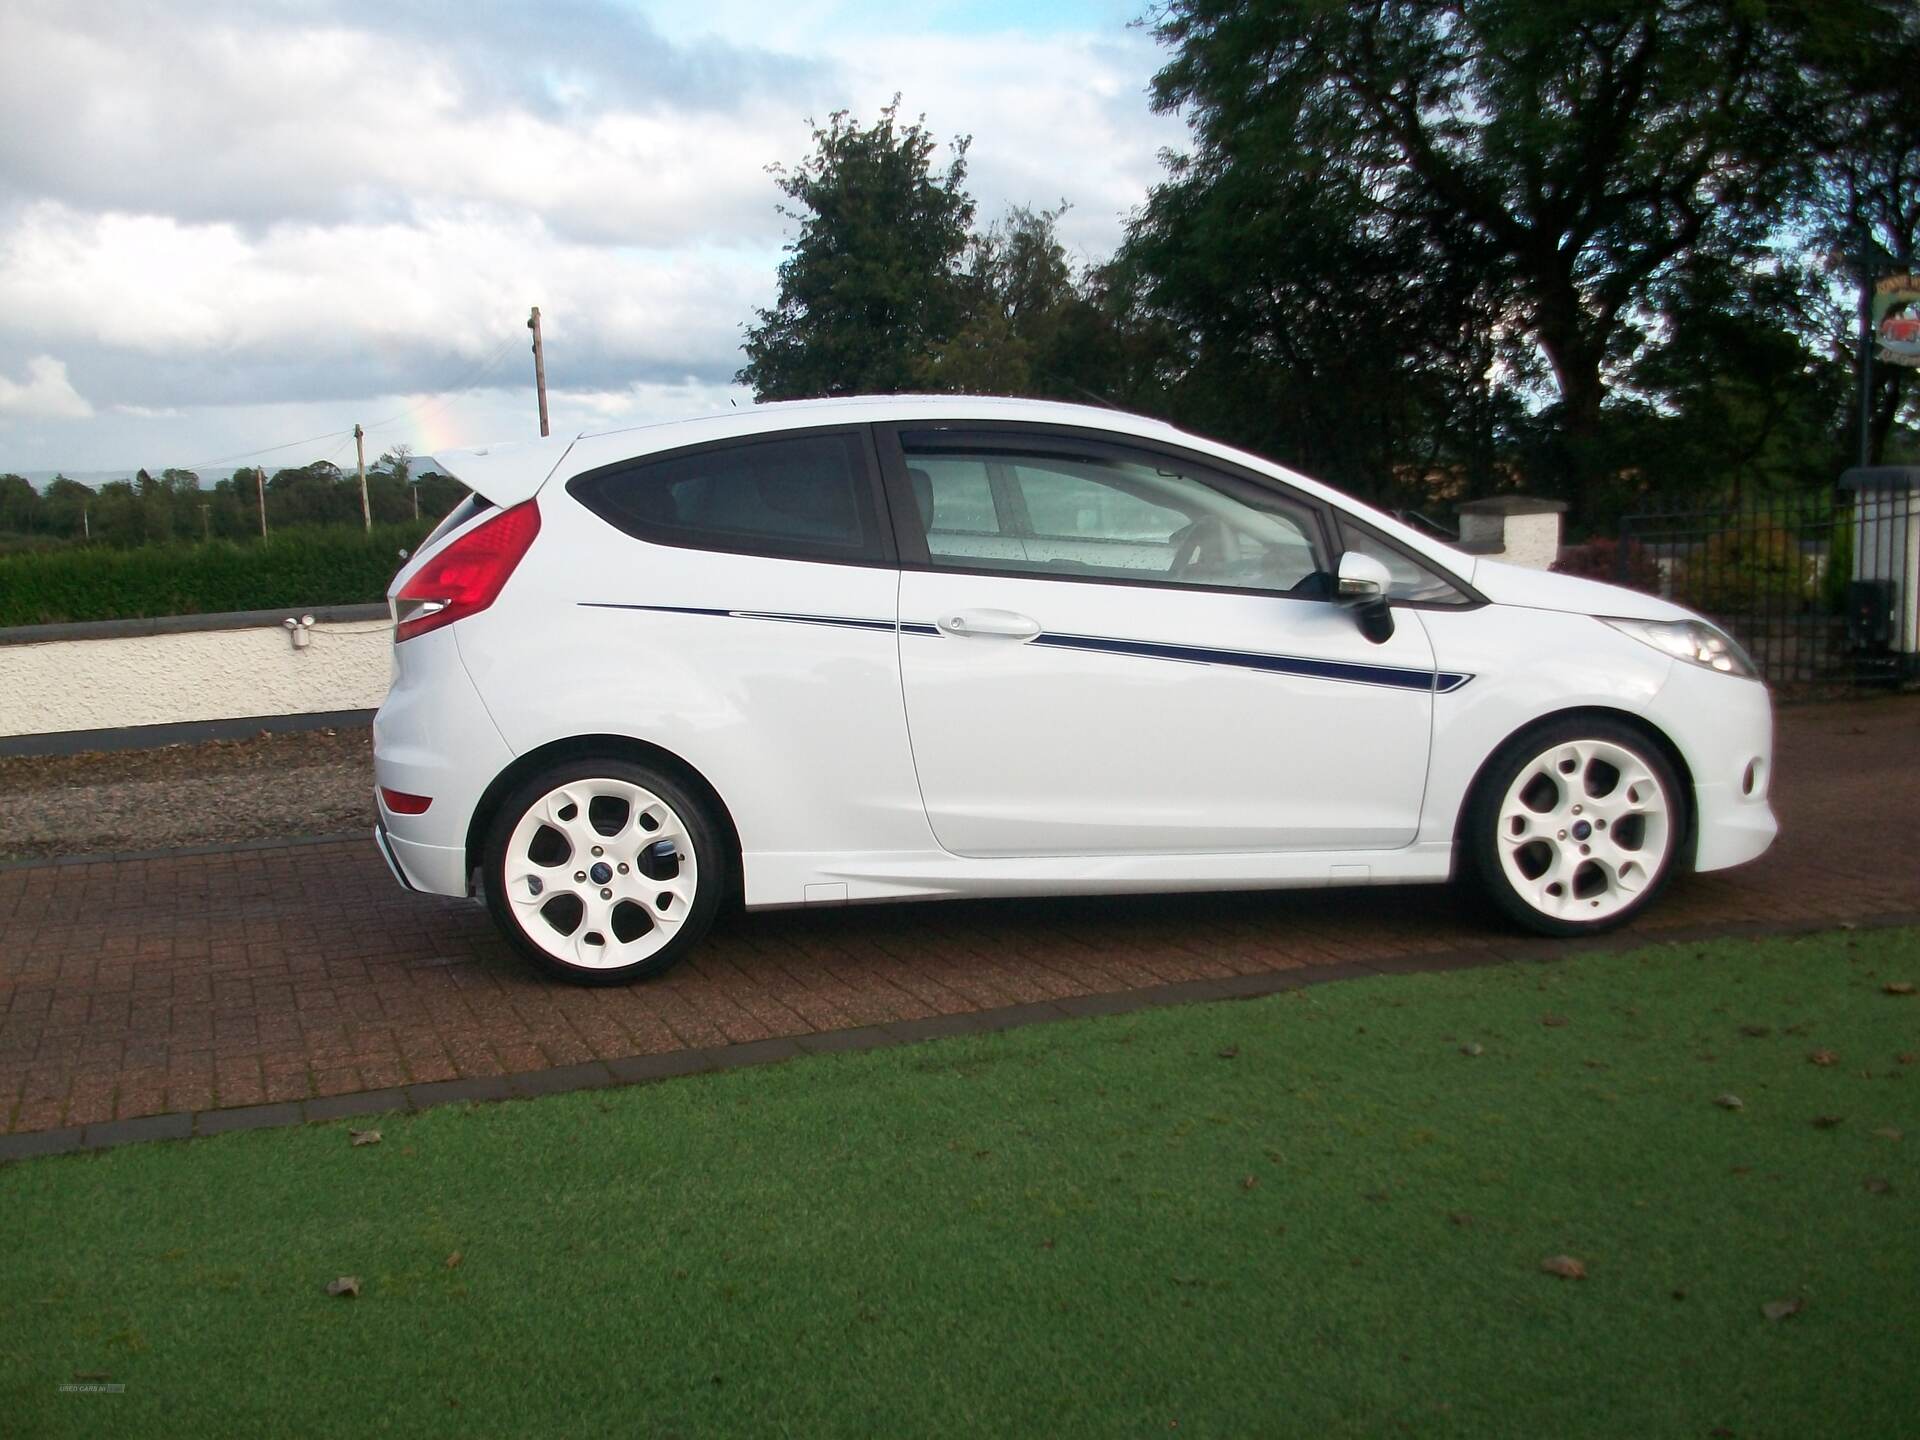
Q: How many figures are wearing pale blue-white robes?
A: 0